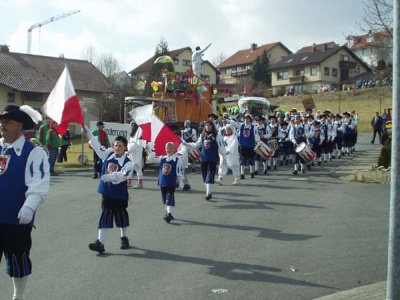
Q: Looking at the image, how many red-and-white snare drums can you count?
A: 3